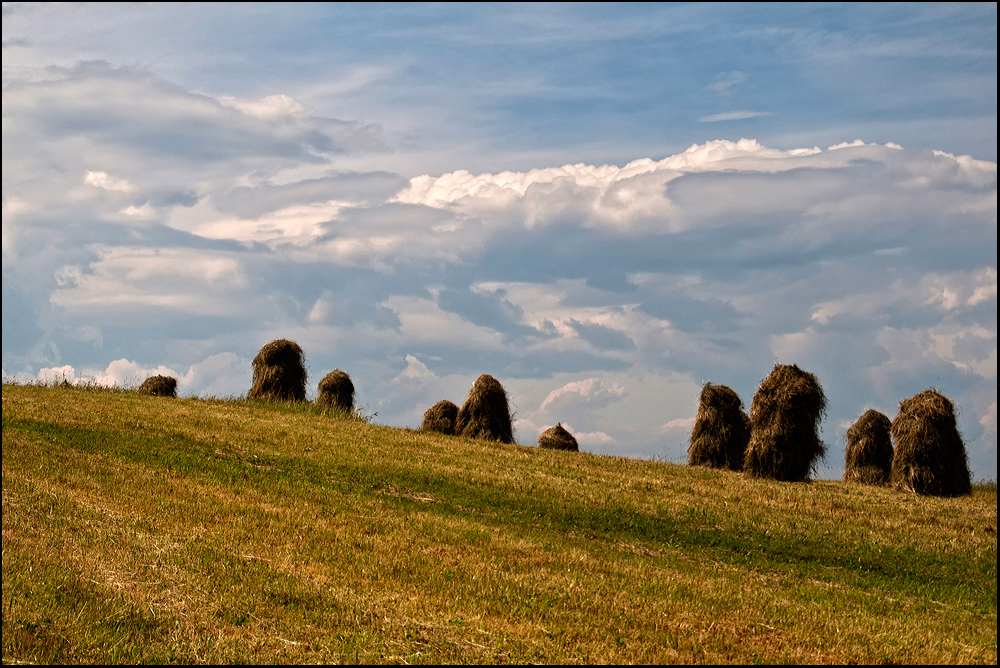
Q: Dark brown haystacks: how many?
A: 10